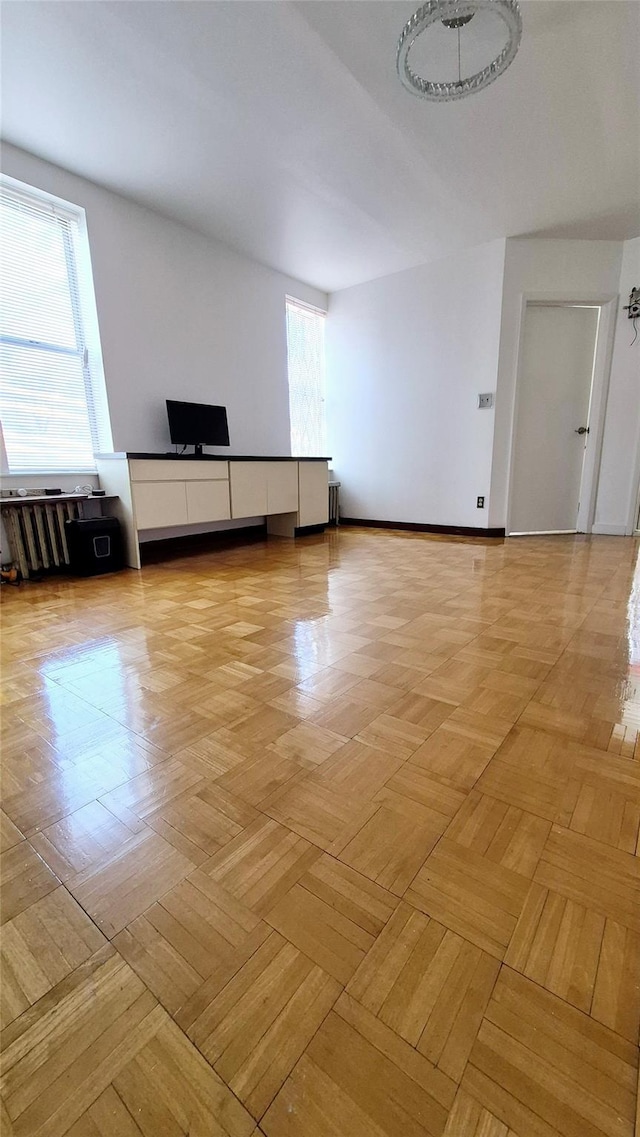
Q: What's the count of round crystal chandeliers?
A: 1